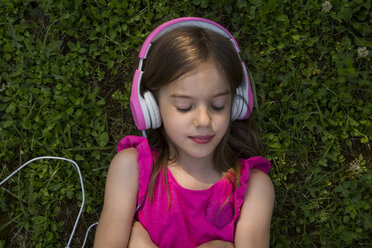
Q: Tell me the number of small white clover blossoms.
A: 3